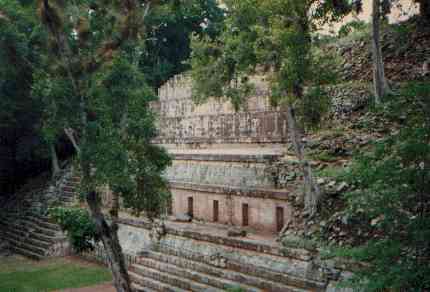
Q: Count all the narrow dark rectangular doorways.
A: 4